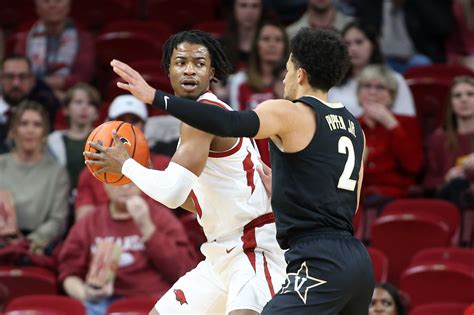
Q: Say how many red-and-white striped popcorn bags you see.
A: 2